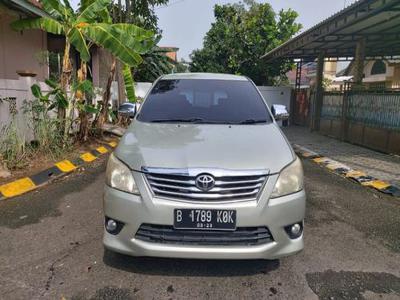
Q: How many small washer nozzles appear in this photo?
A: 2